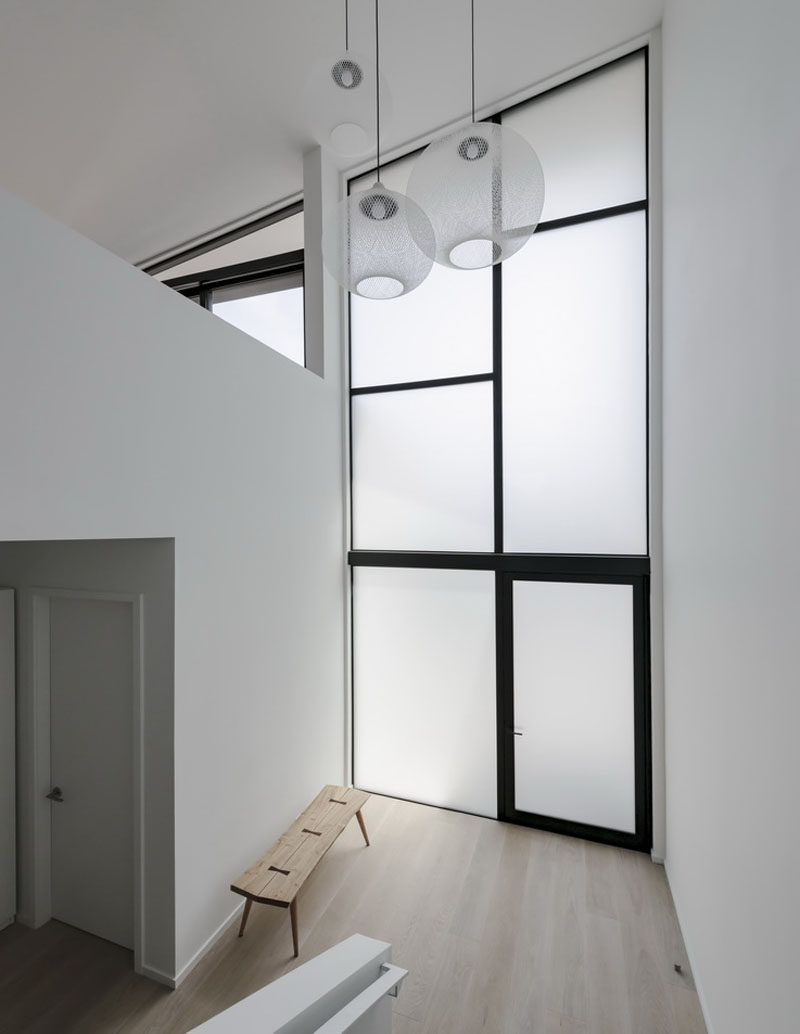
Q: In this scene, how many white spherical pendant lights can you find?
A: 3